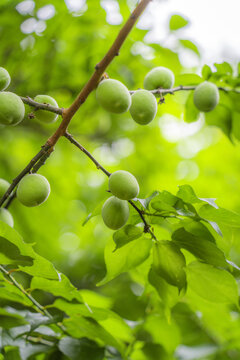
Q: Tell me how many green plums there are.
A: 12